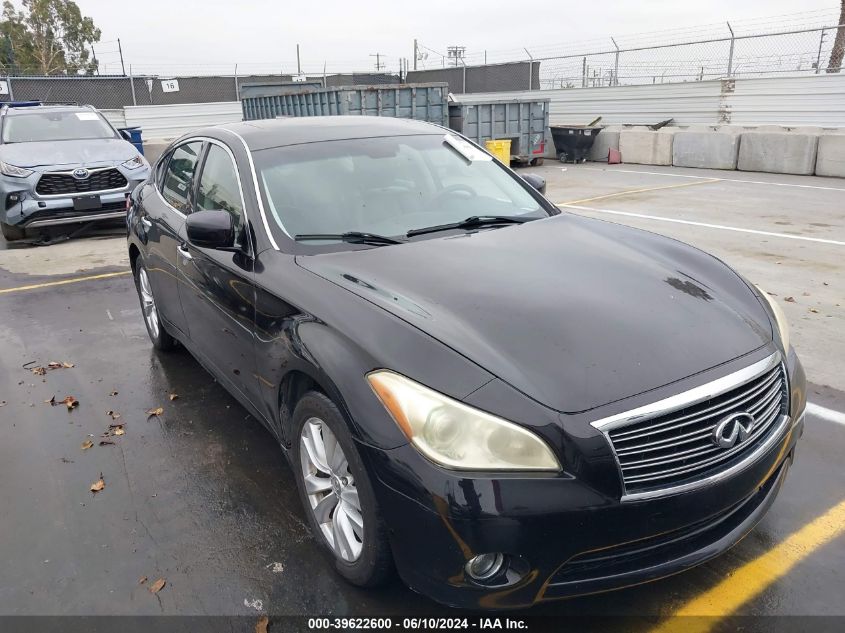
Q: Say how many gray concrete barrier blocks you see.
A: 5